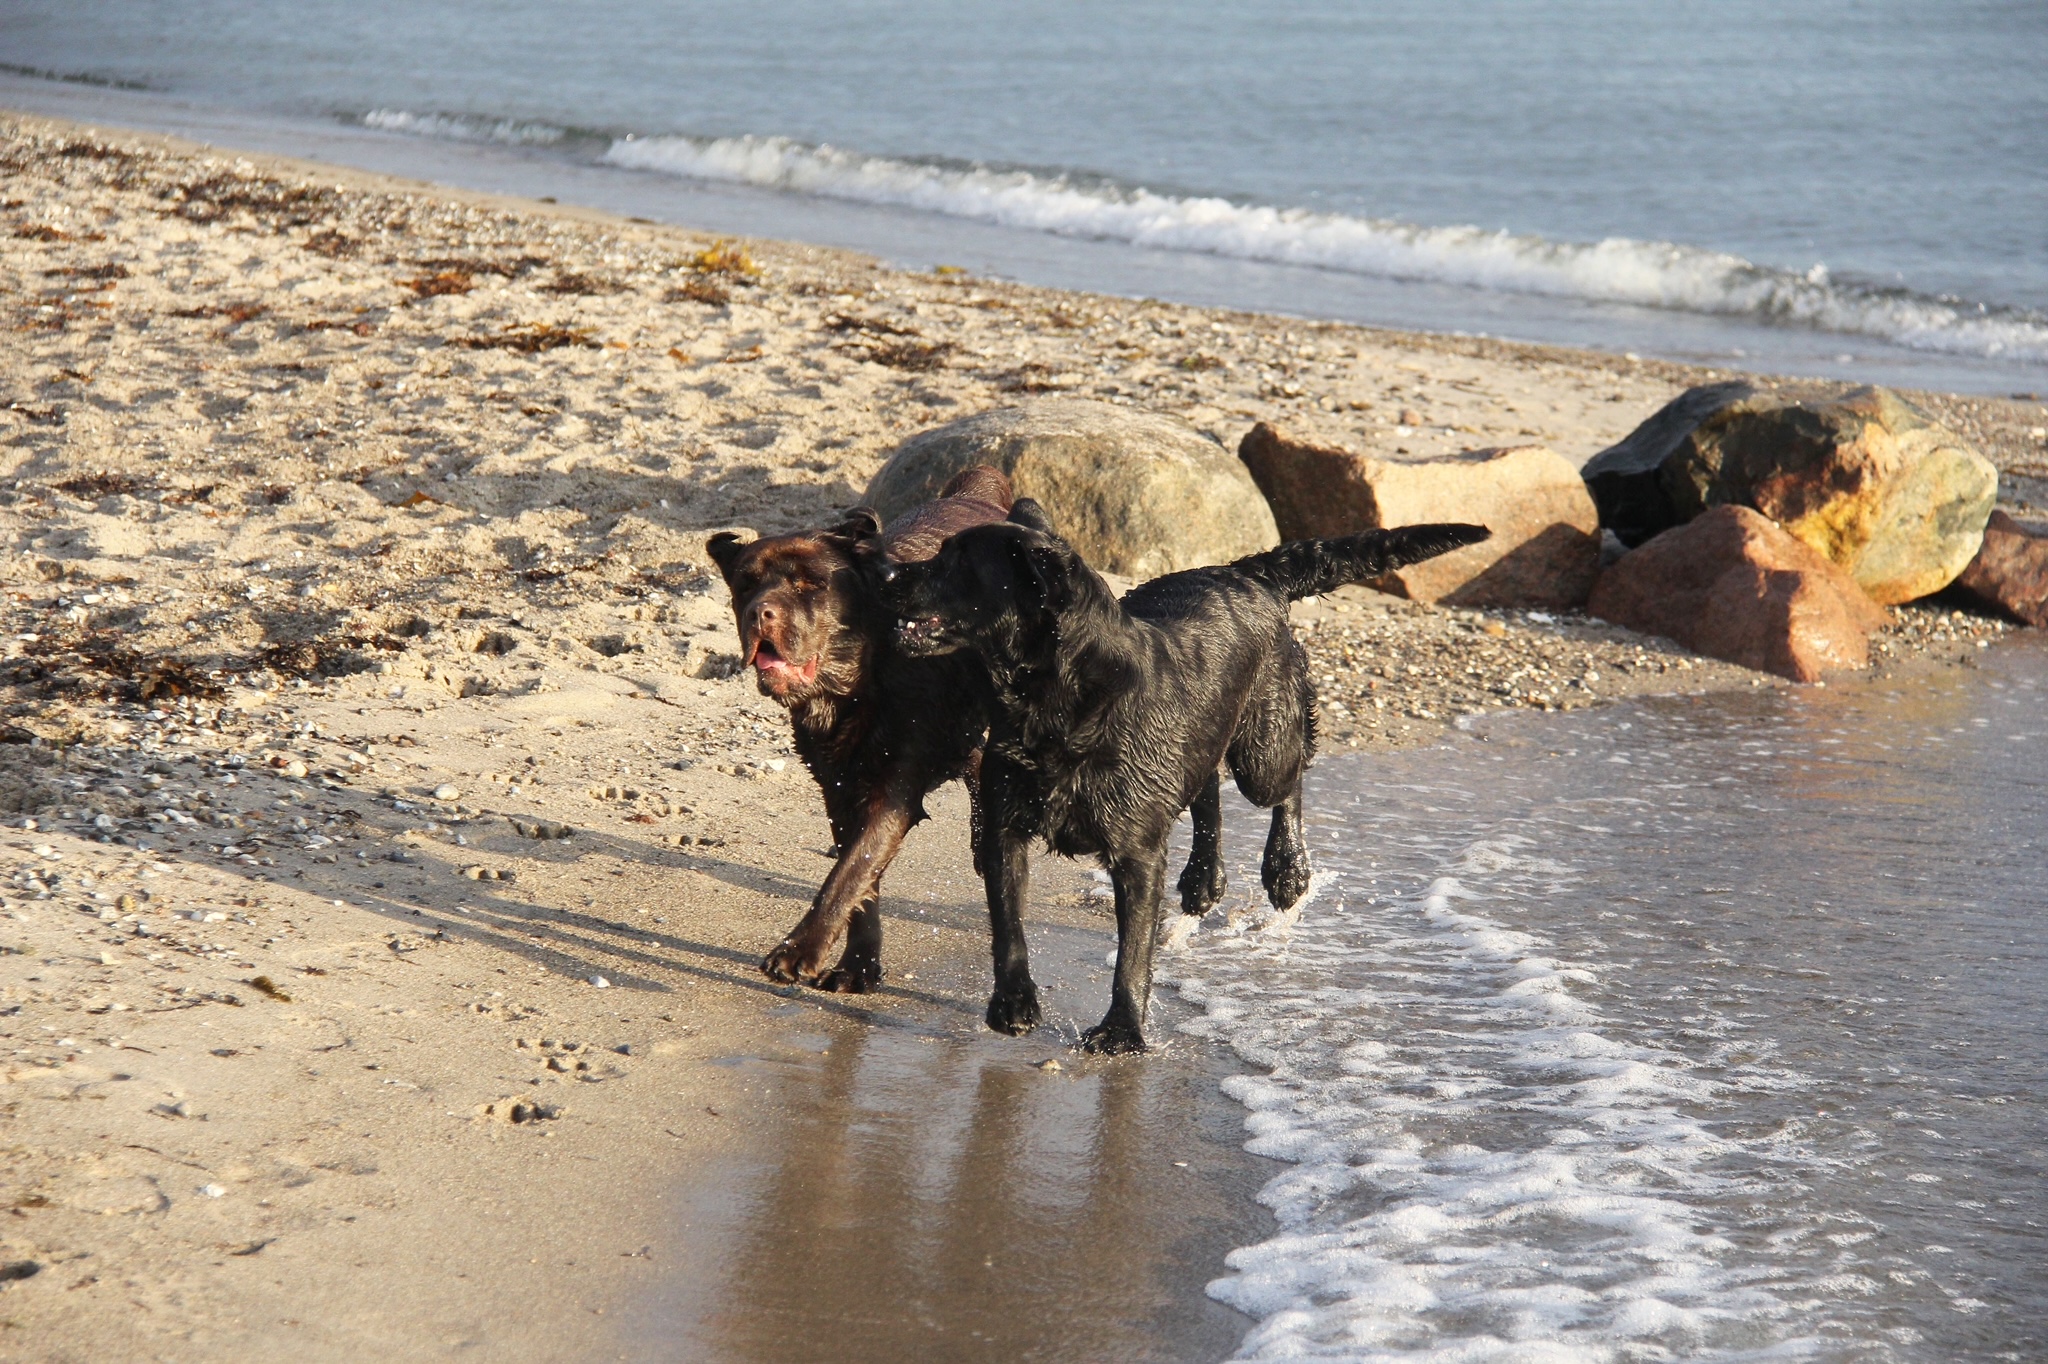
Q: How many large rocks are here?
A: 5